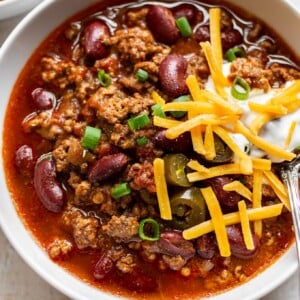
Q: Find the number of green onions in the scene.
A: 12